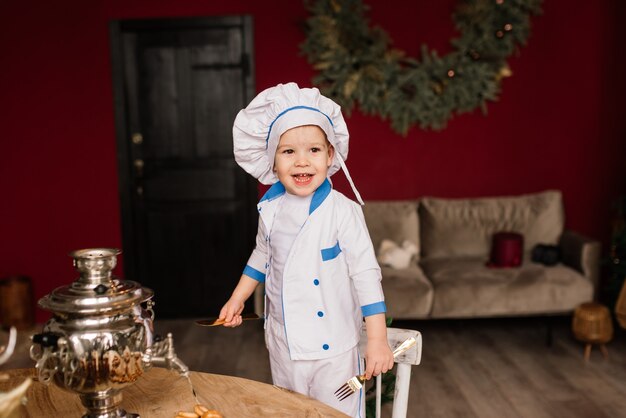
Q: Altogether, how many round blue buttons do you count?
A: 3